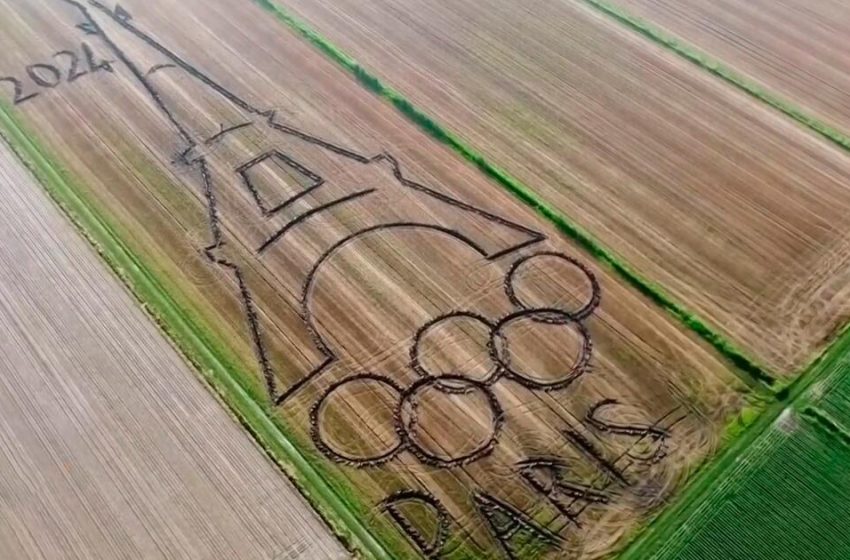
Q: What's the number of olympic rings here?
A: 5